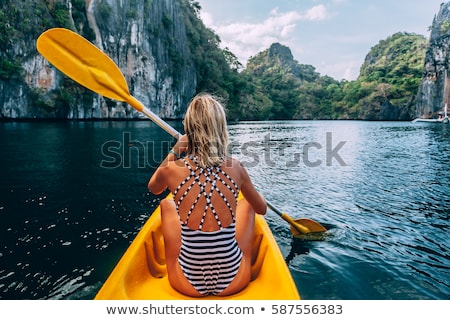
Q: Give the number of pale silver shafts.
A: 1